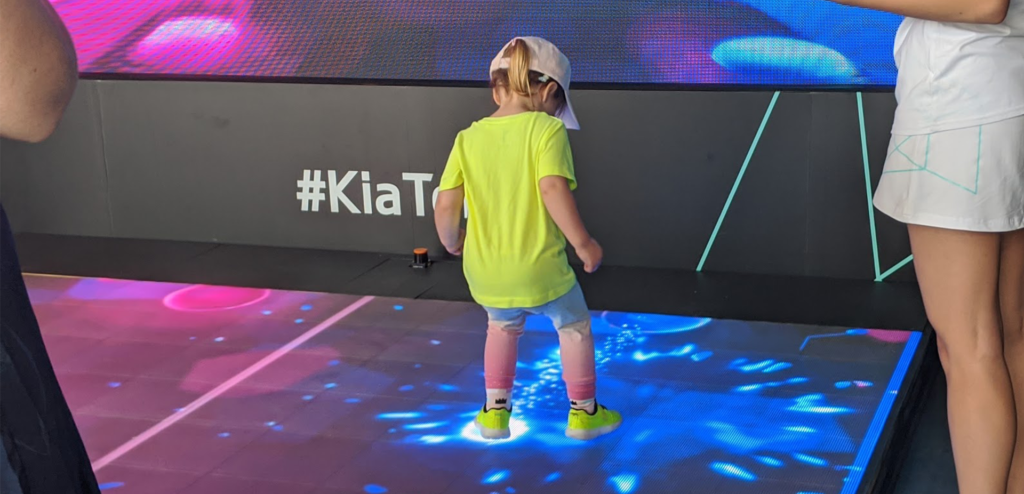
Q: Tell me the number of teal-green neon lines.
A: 3